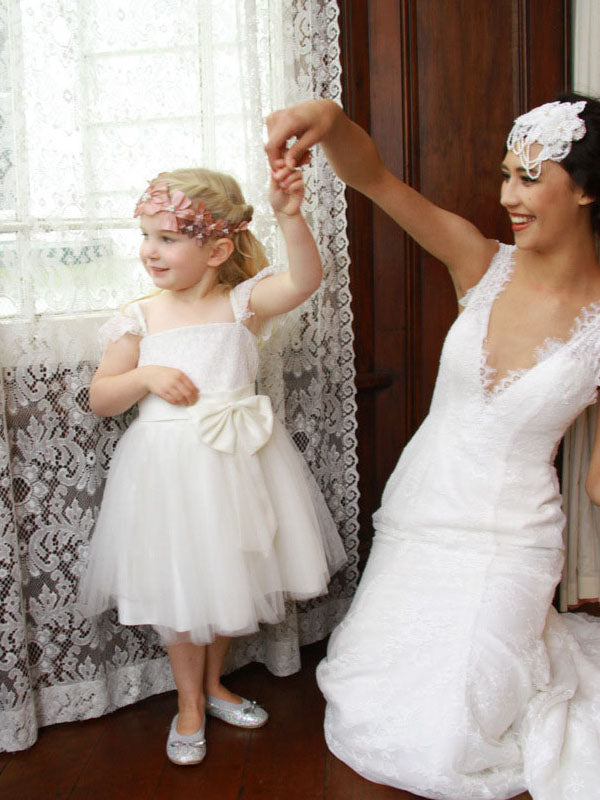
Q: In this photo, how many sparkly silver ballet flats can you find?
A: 2